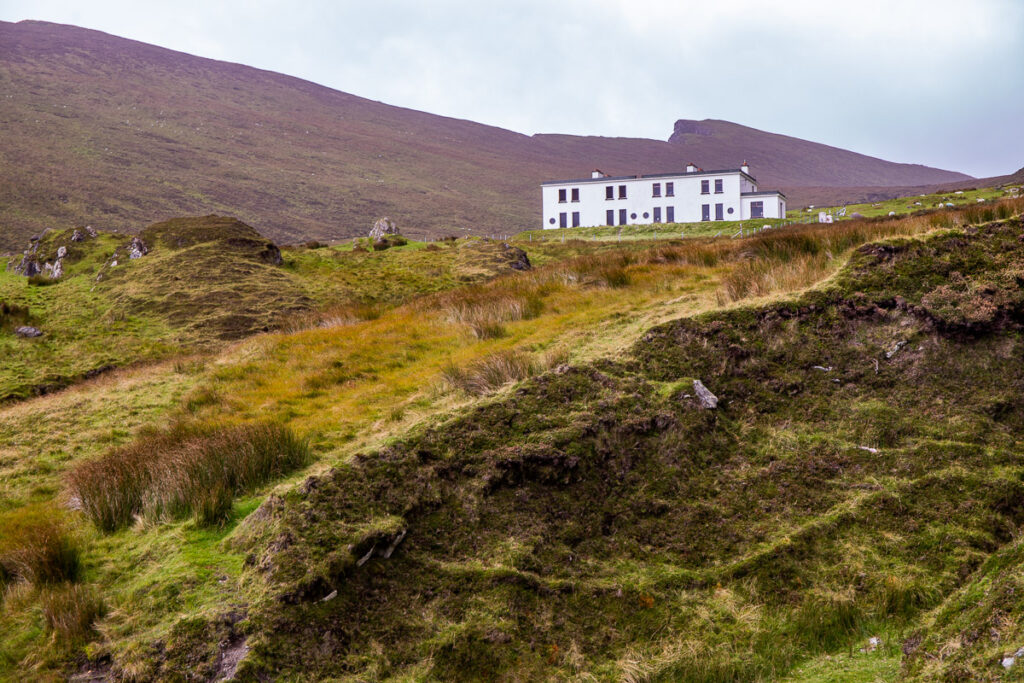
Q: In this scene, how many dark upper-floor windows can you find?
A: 8